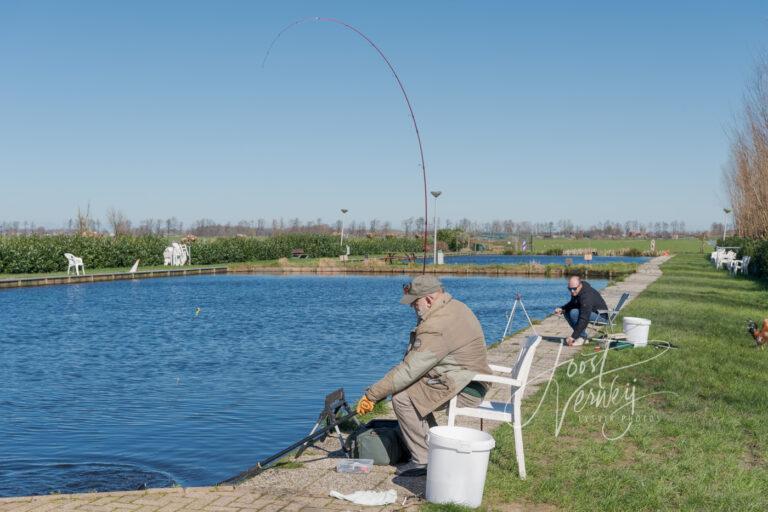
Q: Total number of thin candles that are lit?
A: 0